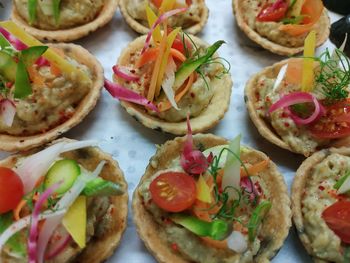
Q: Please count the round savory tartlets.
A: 9